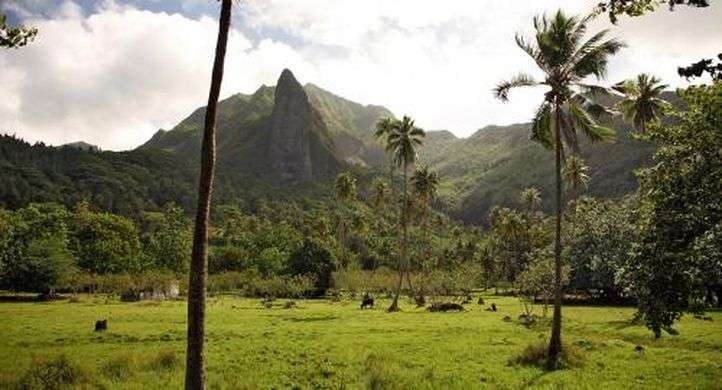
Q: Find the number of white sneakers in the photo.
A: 0